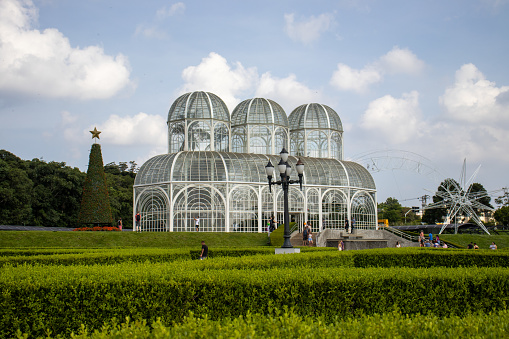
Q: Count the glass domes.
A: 3